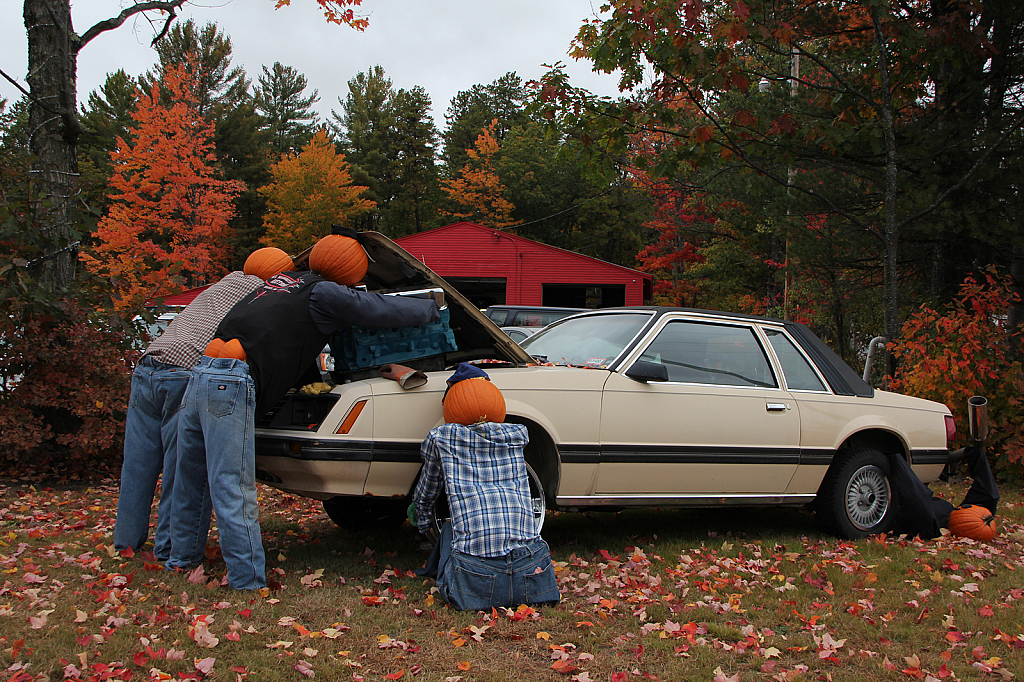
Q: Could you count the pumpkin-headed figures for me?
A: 4